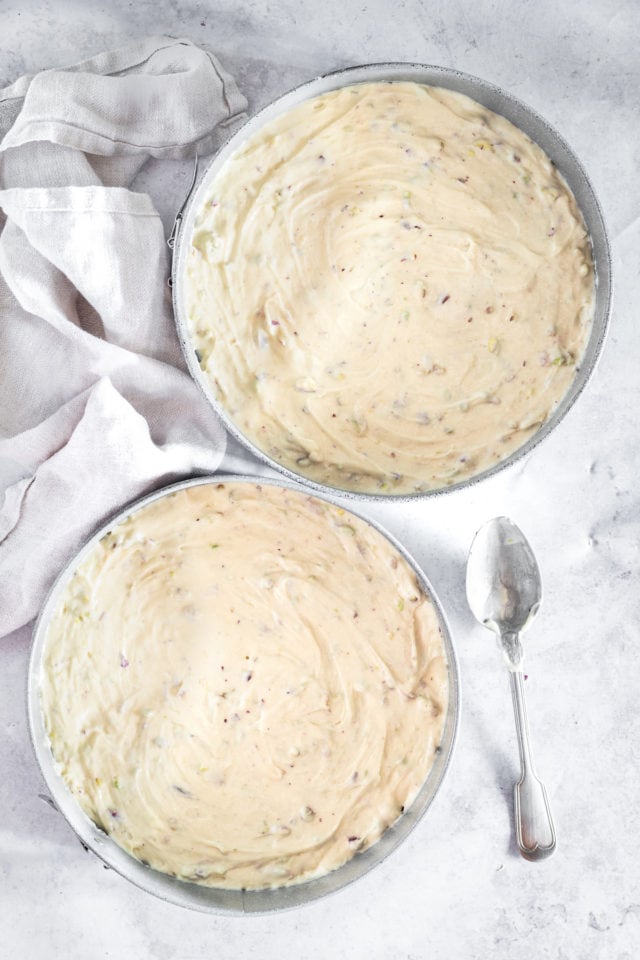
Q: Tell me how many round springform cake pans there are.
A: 2